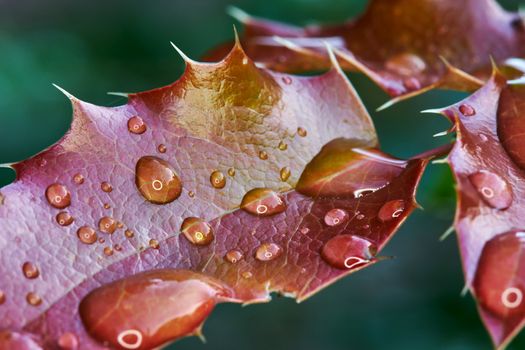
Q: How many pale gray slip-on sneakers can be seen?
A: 0